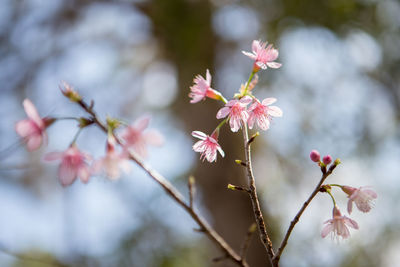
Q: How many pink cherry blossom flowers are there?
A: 11